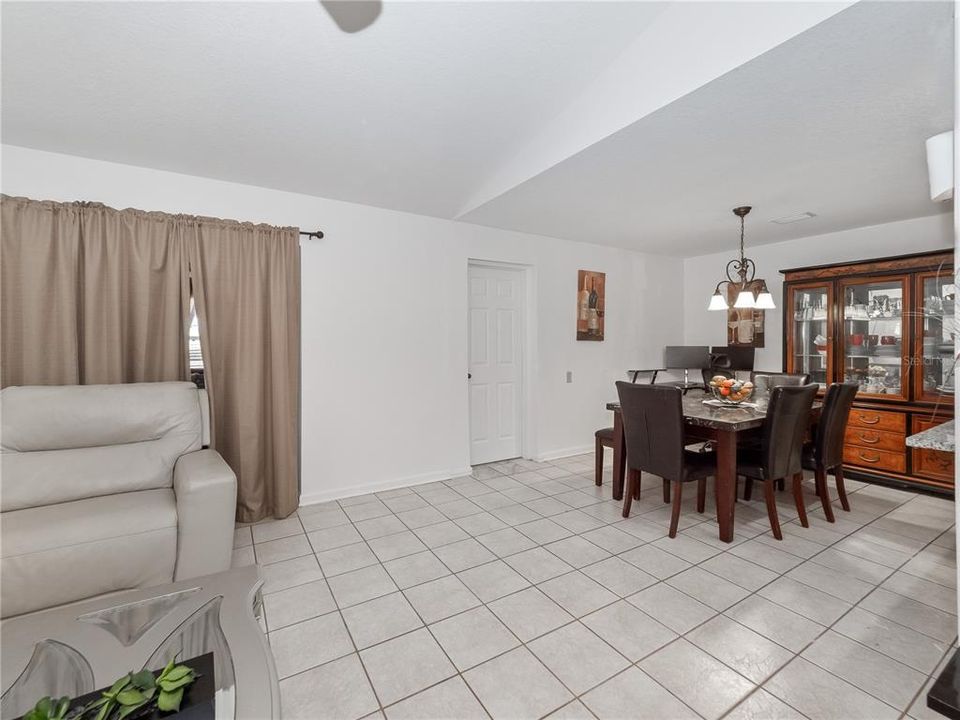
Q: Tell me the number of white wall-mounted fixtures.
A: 1